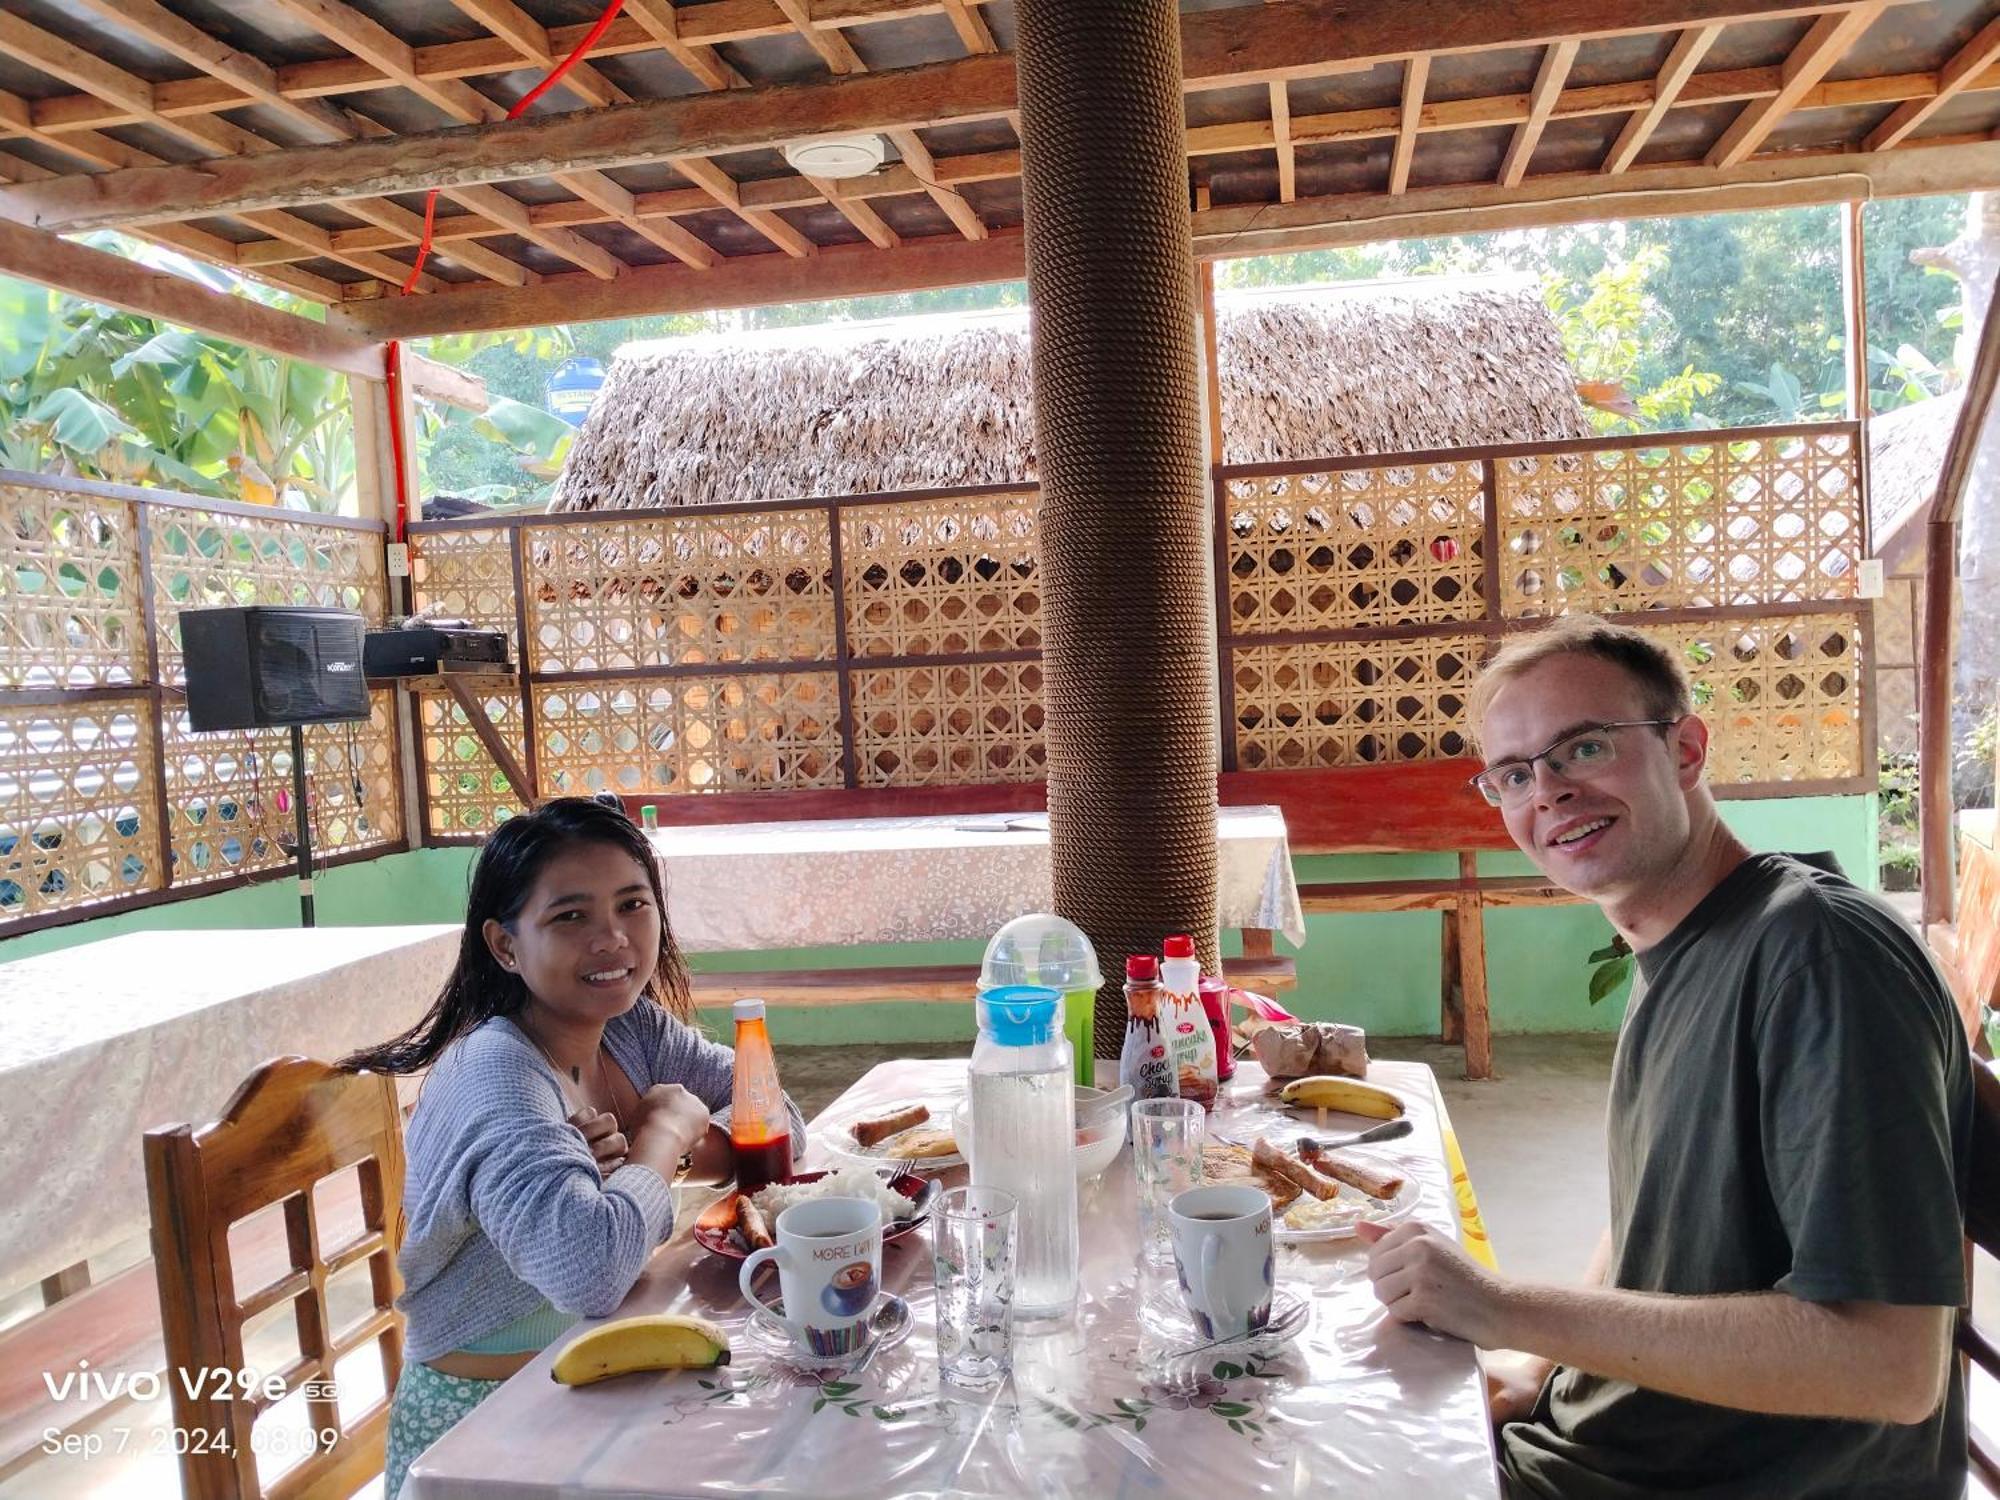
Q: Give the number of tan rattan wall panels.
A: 14